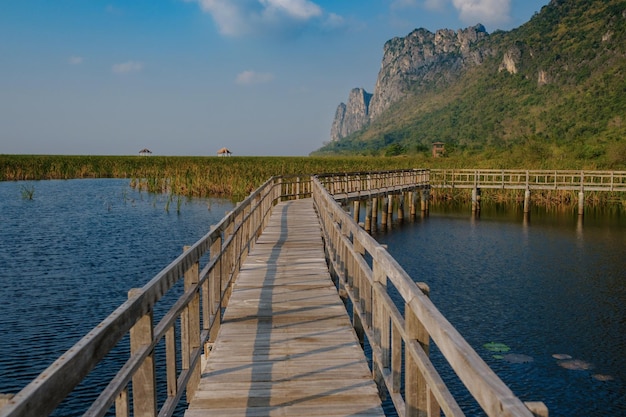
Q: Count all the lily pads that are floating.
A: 6